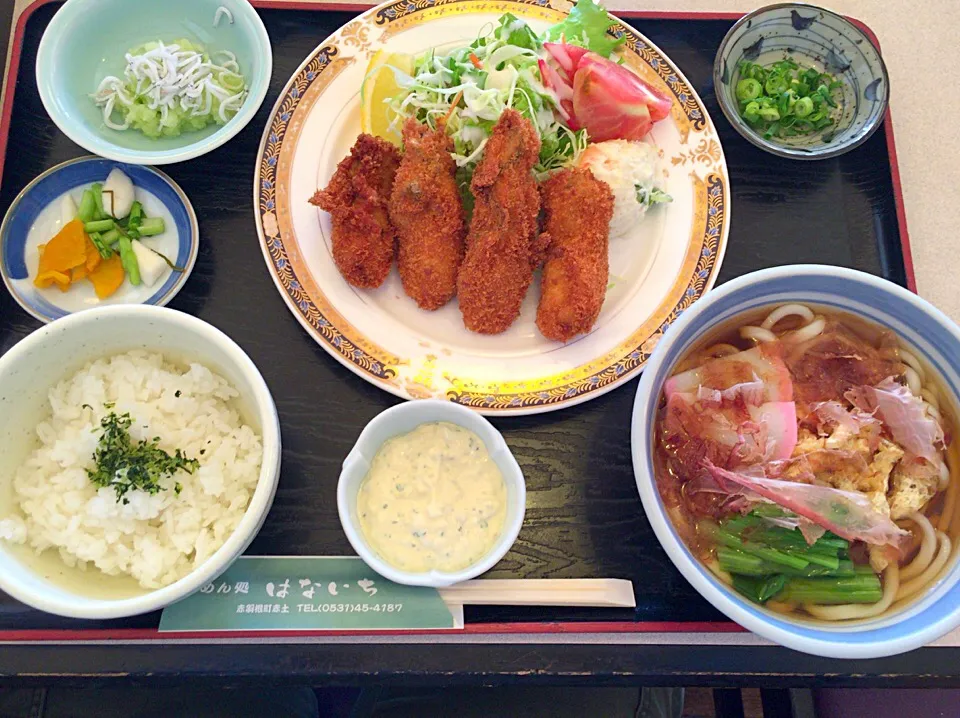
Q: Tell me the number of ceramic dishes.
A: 7